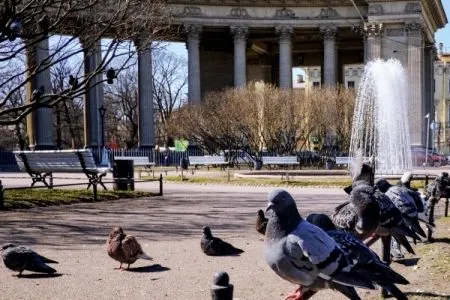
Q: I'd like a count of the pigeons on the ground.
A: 4